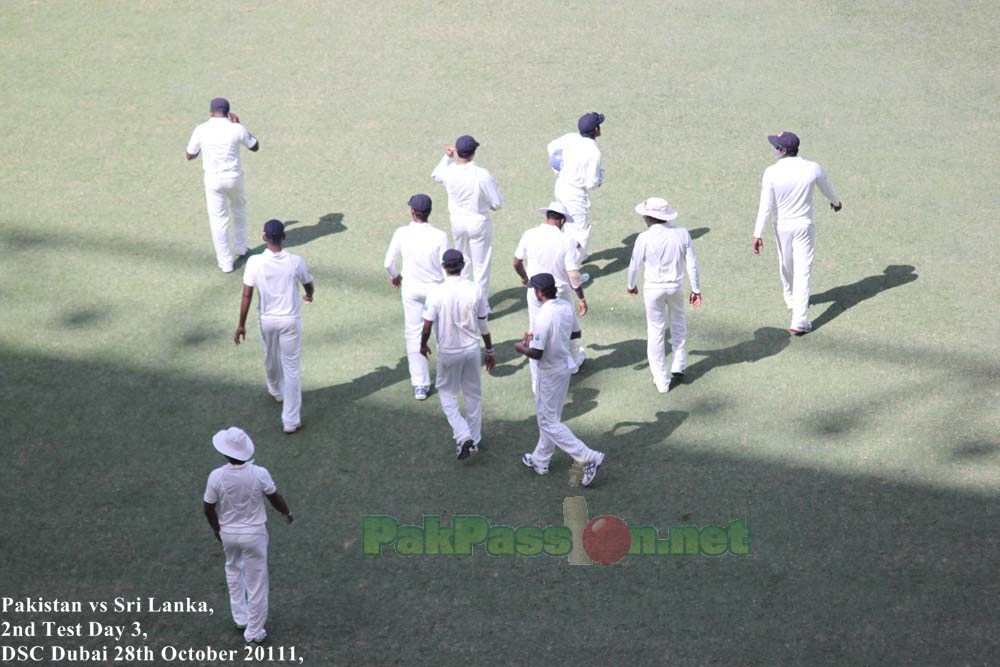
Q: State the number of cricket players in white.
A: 11